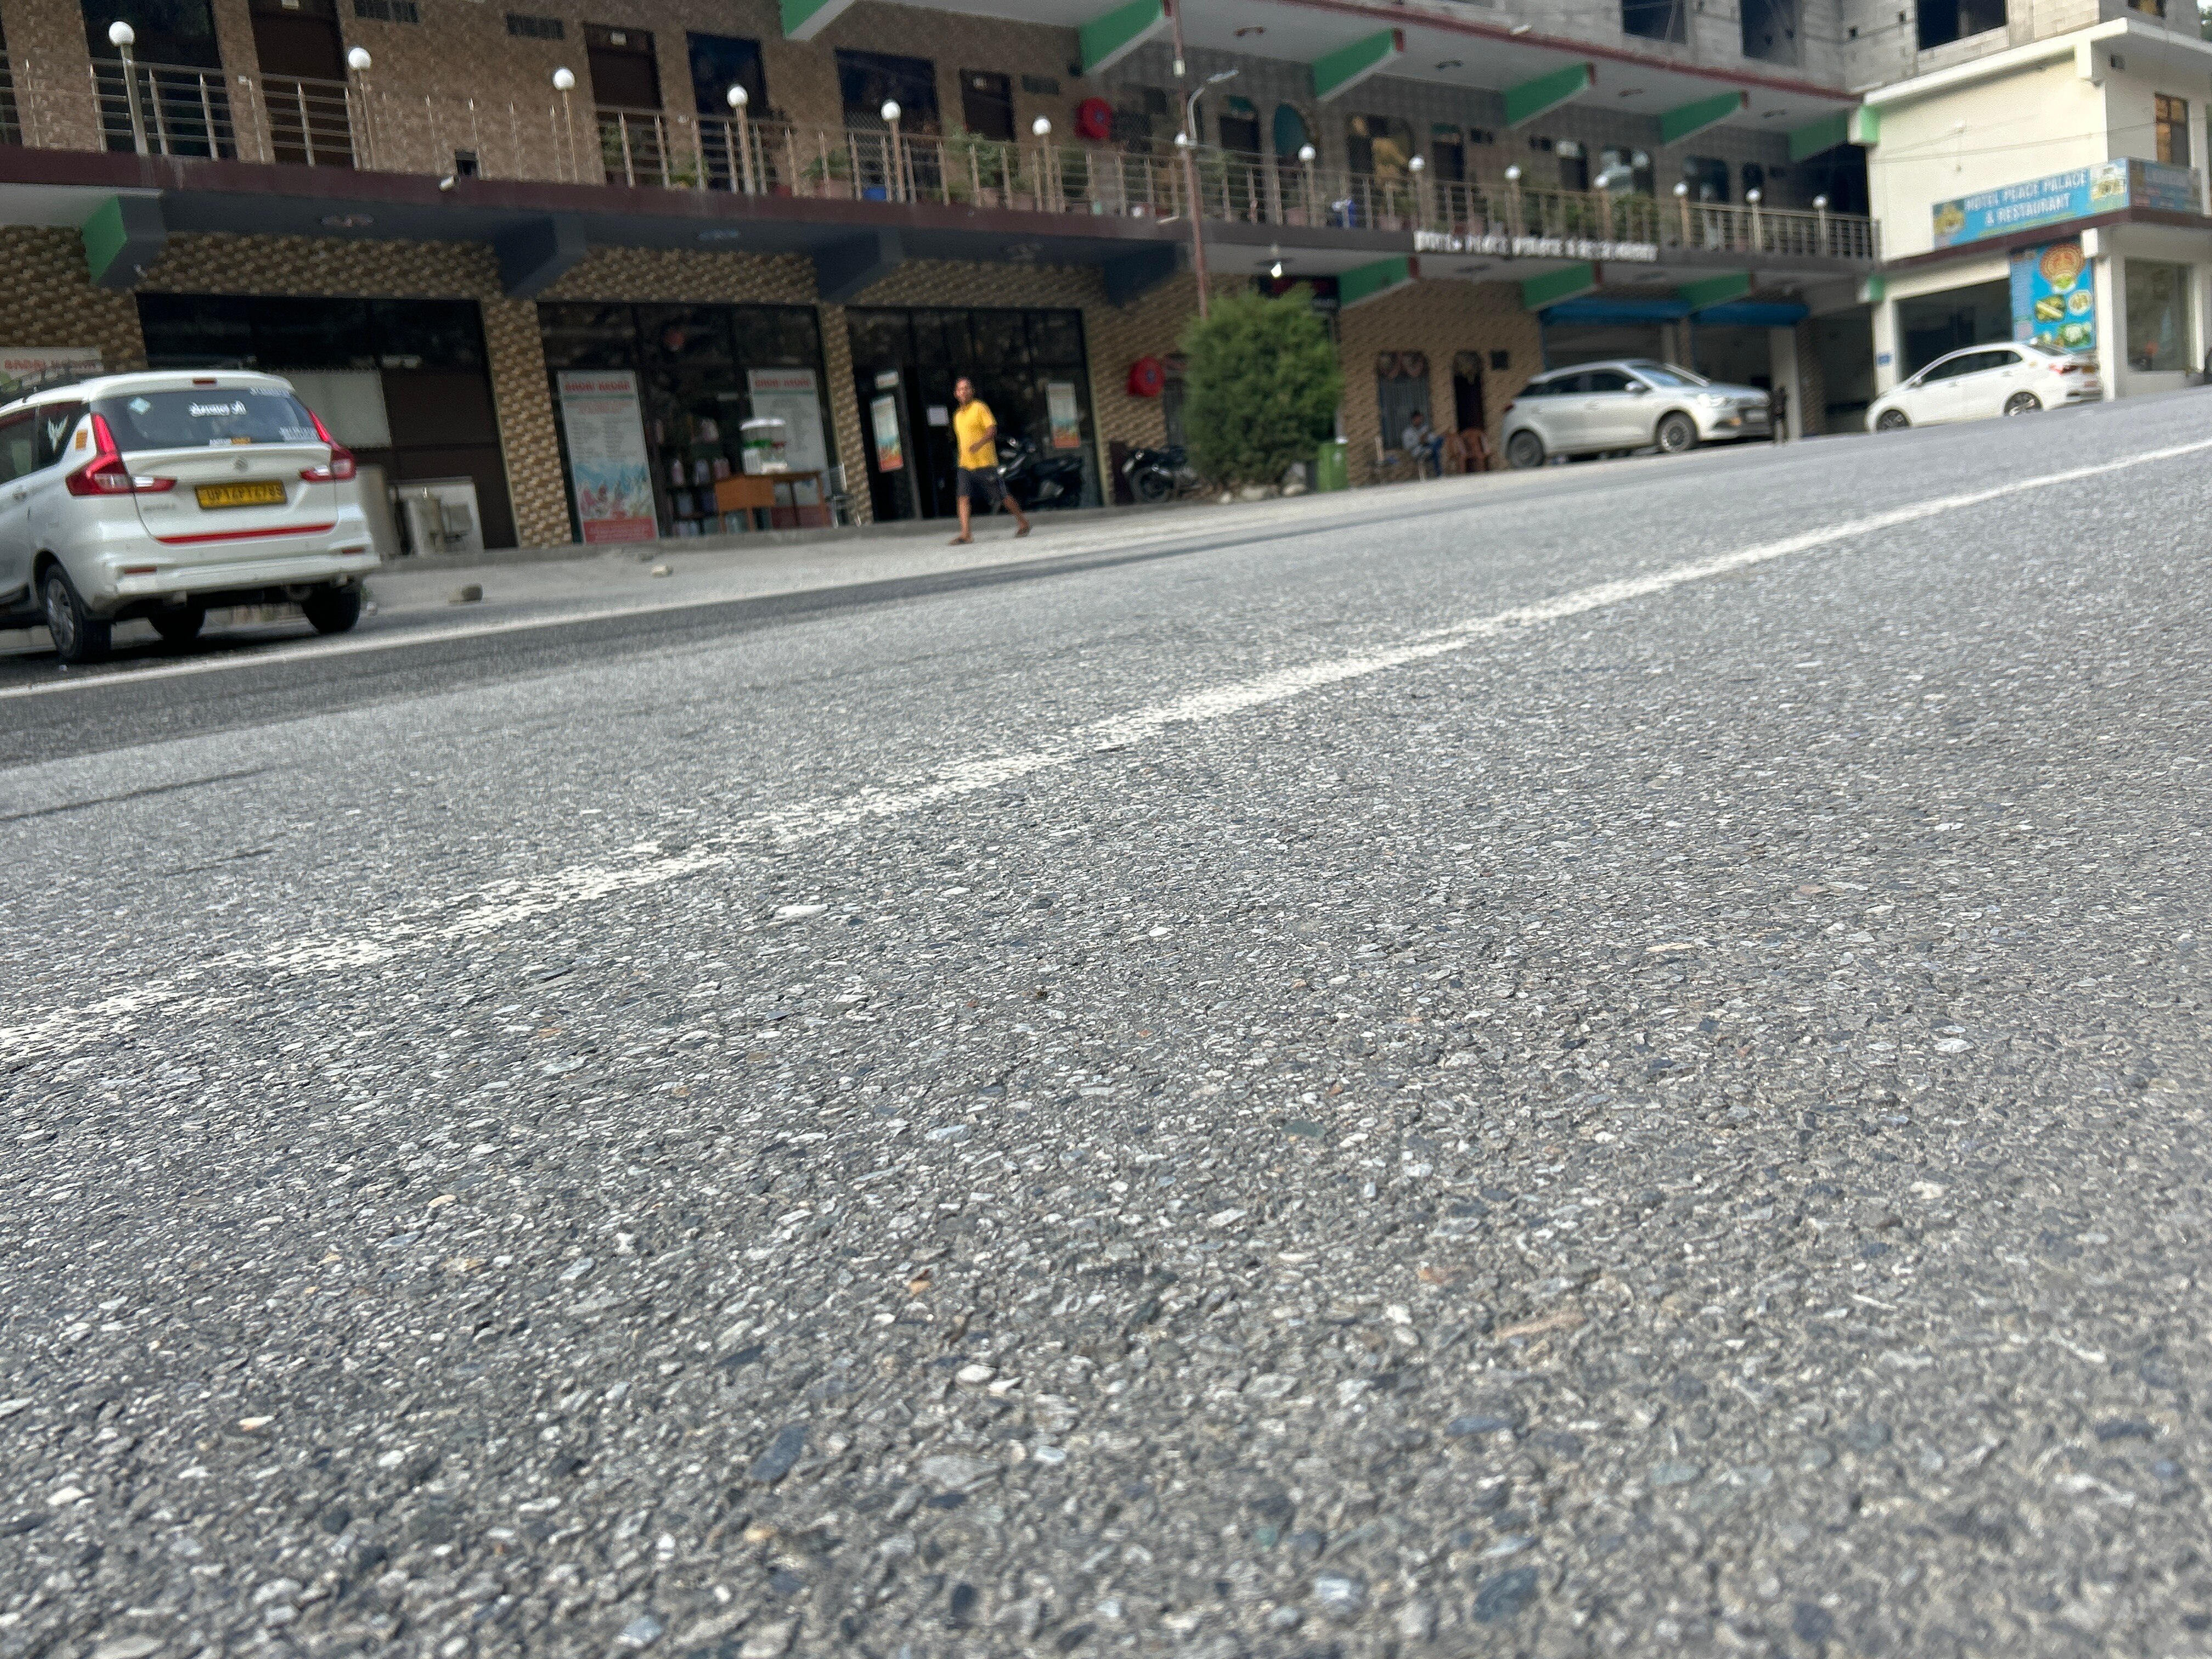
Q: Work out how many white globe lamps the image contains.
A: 14